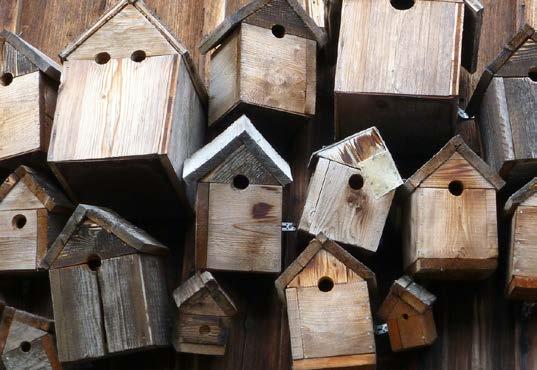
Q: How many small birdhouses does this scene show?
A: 2